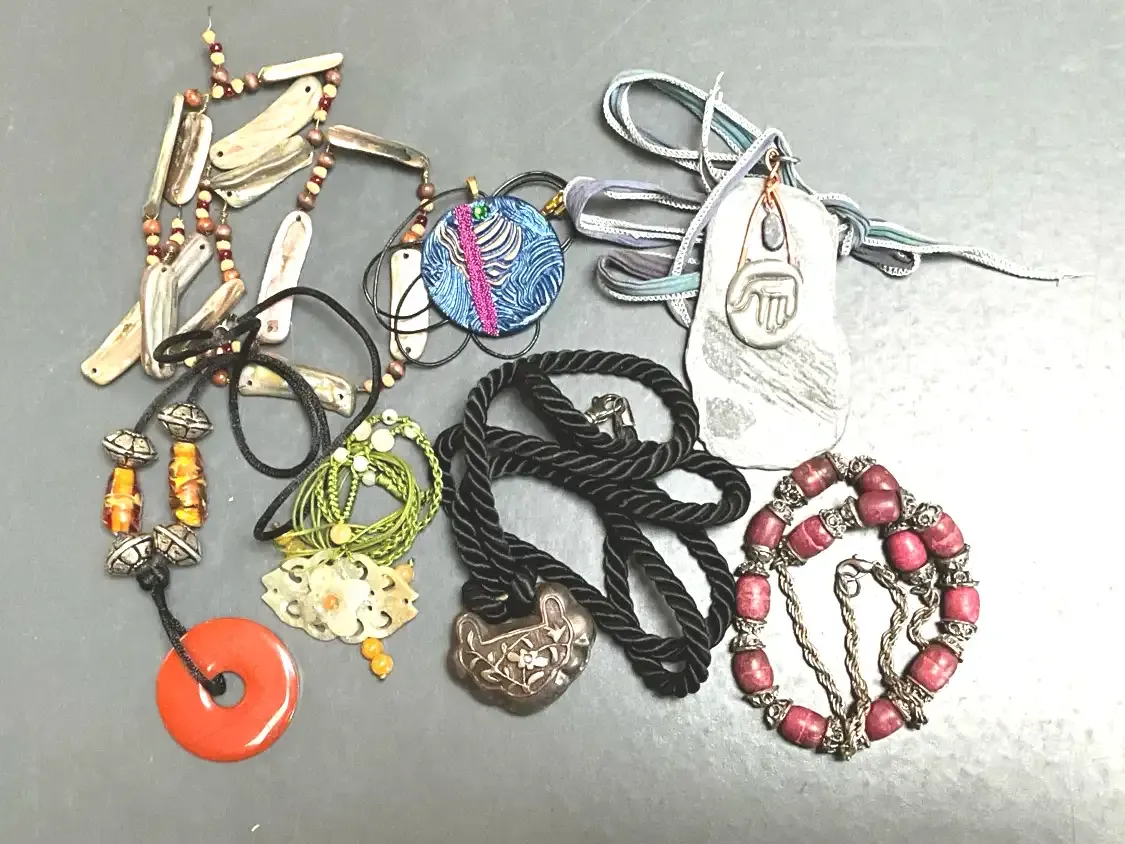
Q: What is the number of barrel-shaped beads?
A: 13